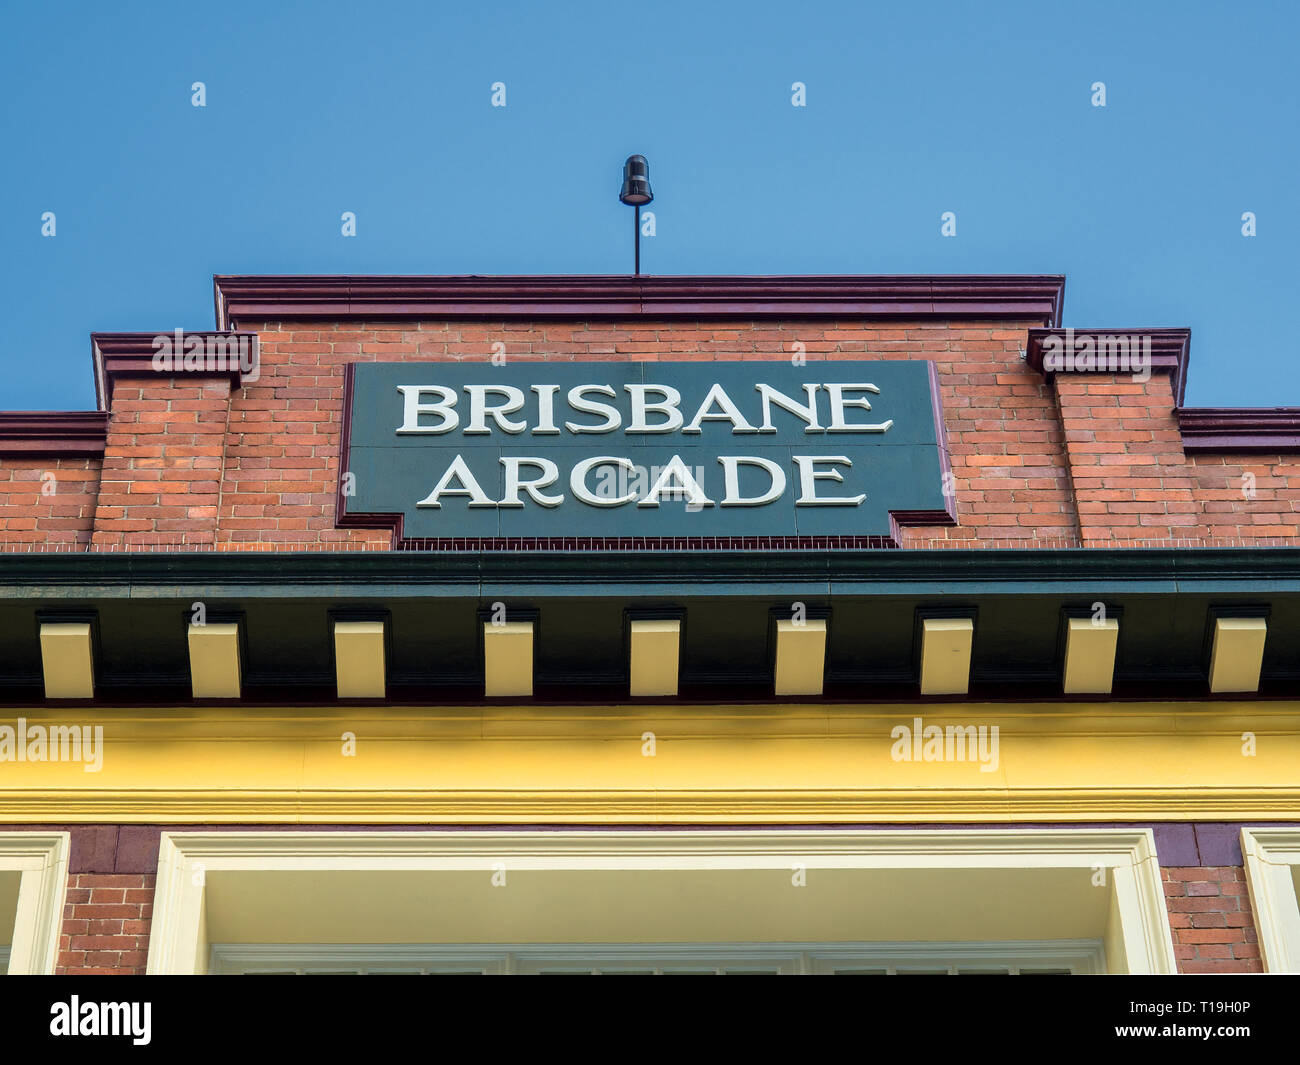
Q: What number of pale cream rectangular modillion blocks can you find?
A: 9